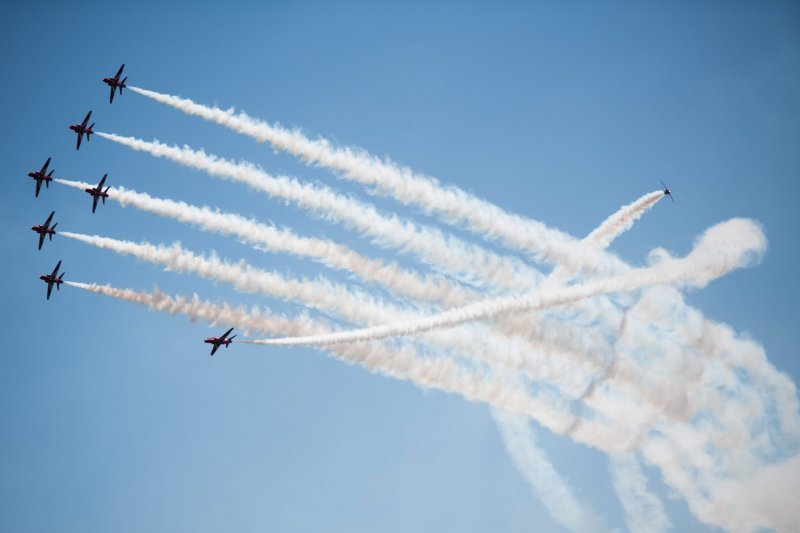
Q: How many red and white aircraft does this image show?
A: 8